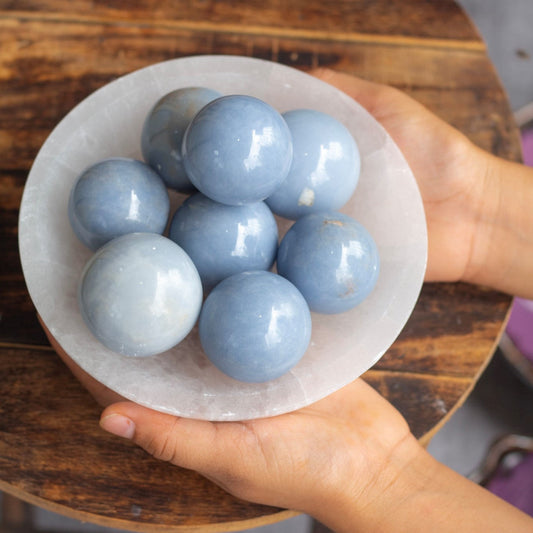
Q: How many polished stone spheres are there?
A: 8